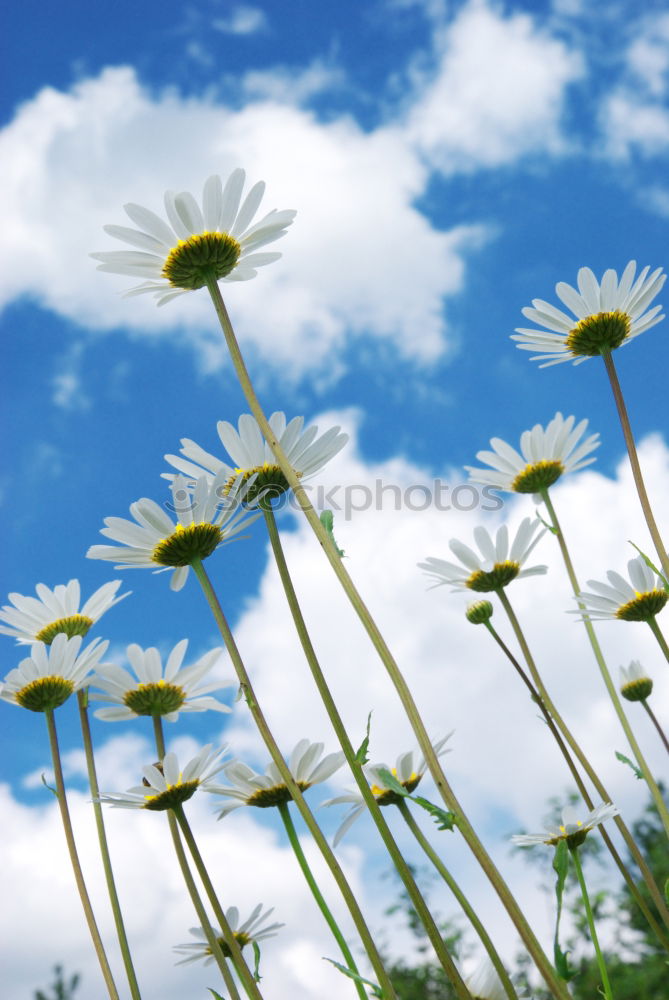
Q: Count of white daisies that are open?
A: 15